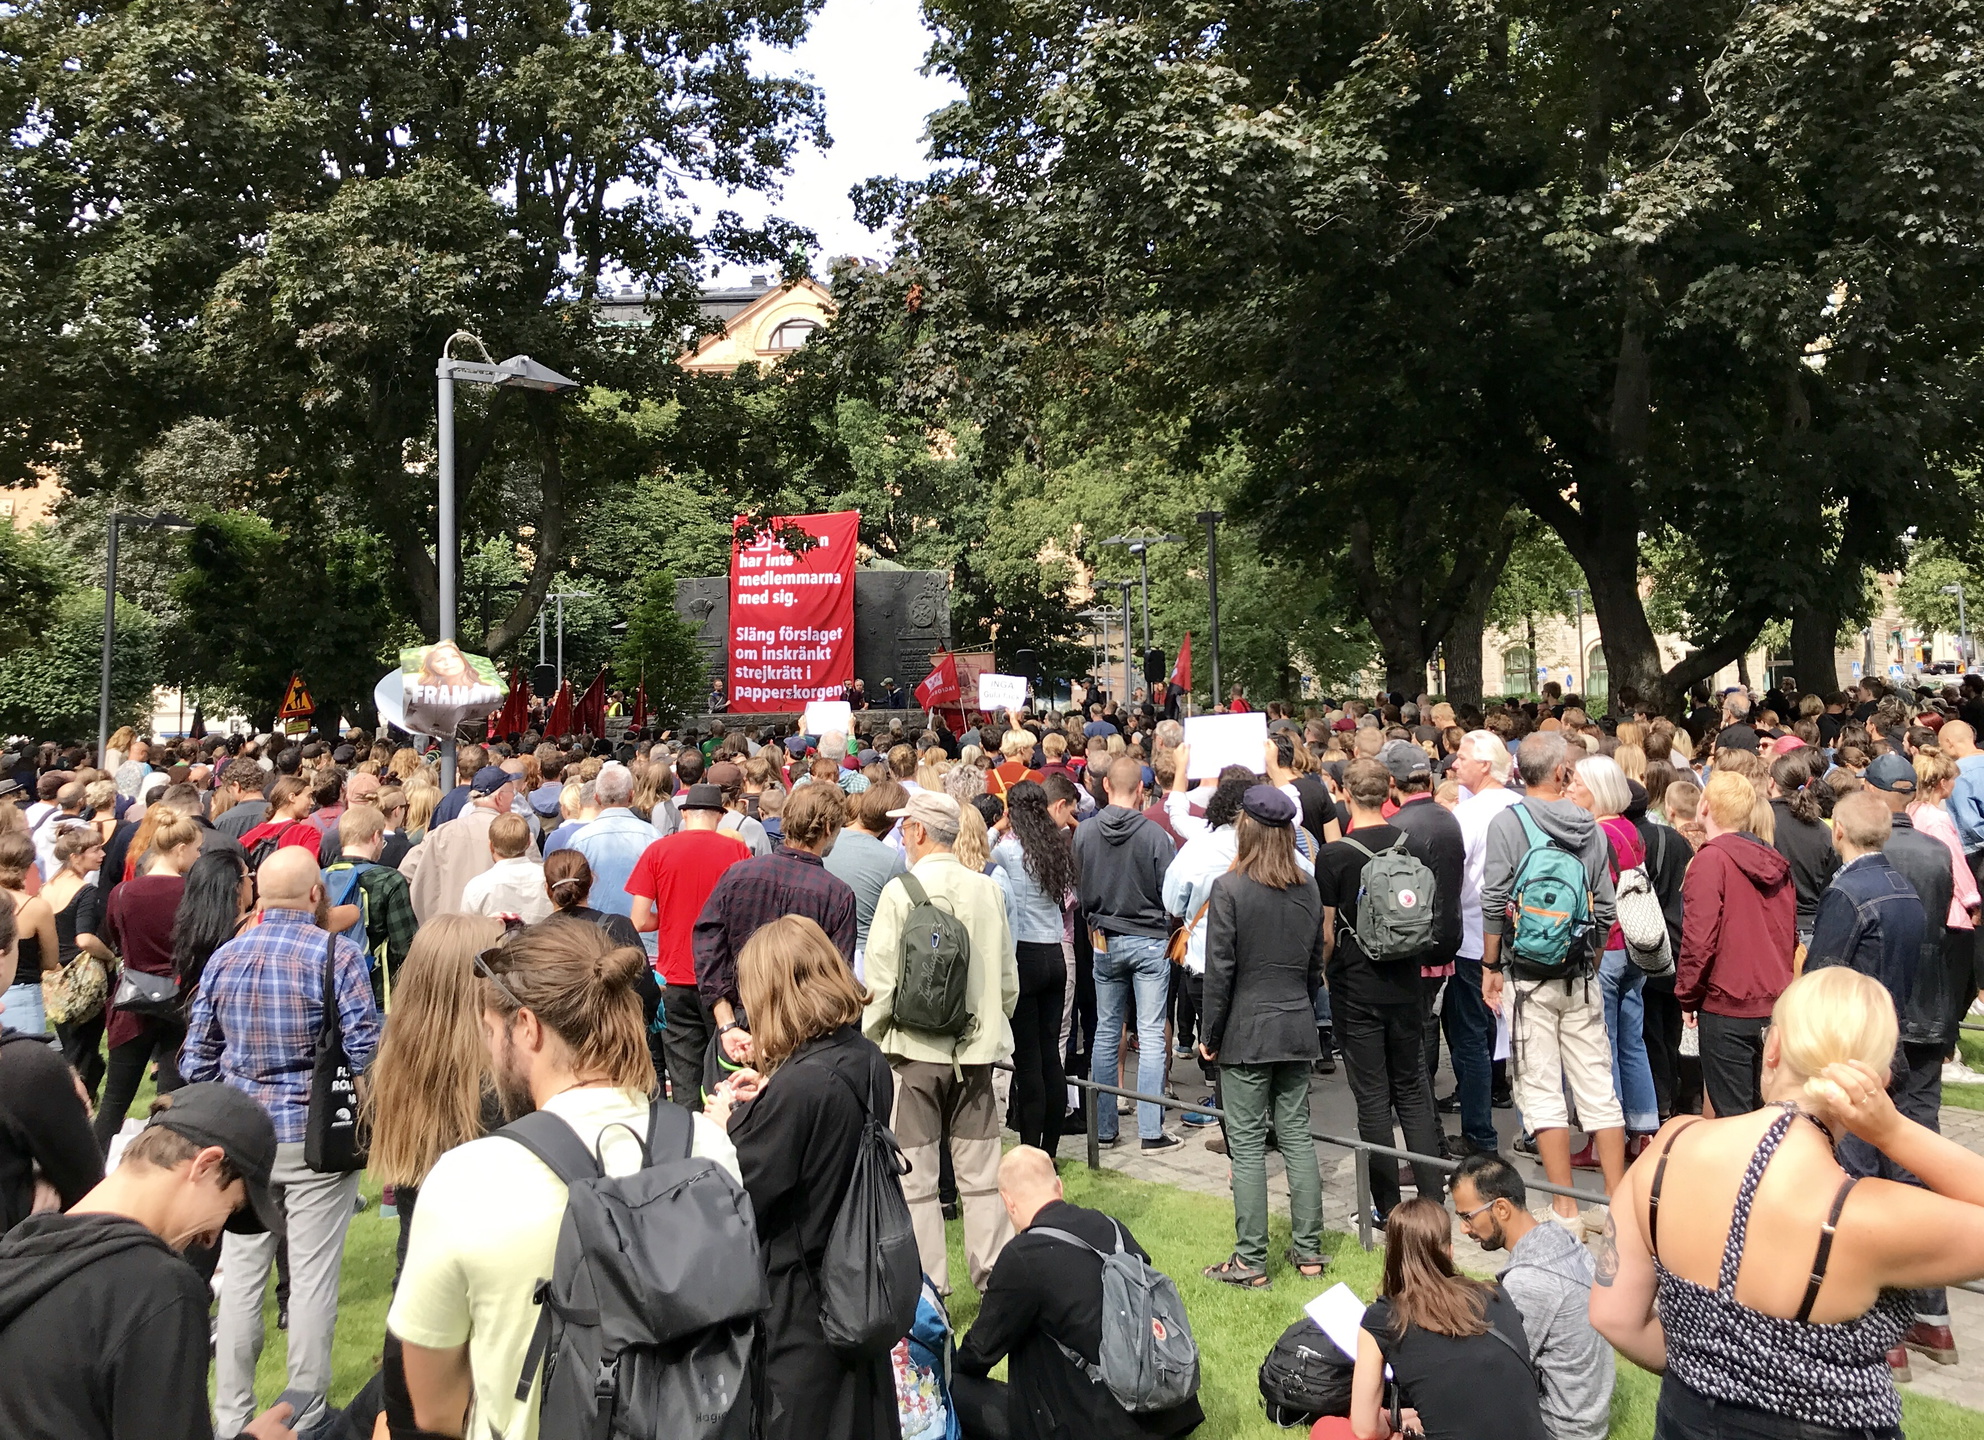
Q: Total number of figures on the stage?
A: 4